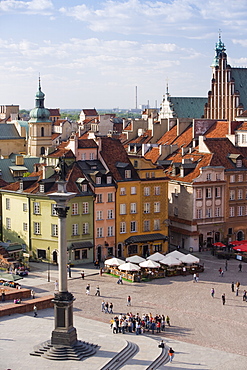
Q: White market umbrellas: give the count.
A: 8